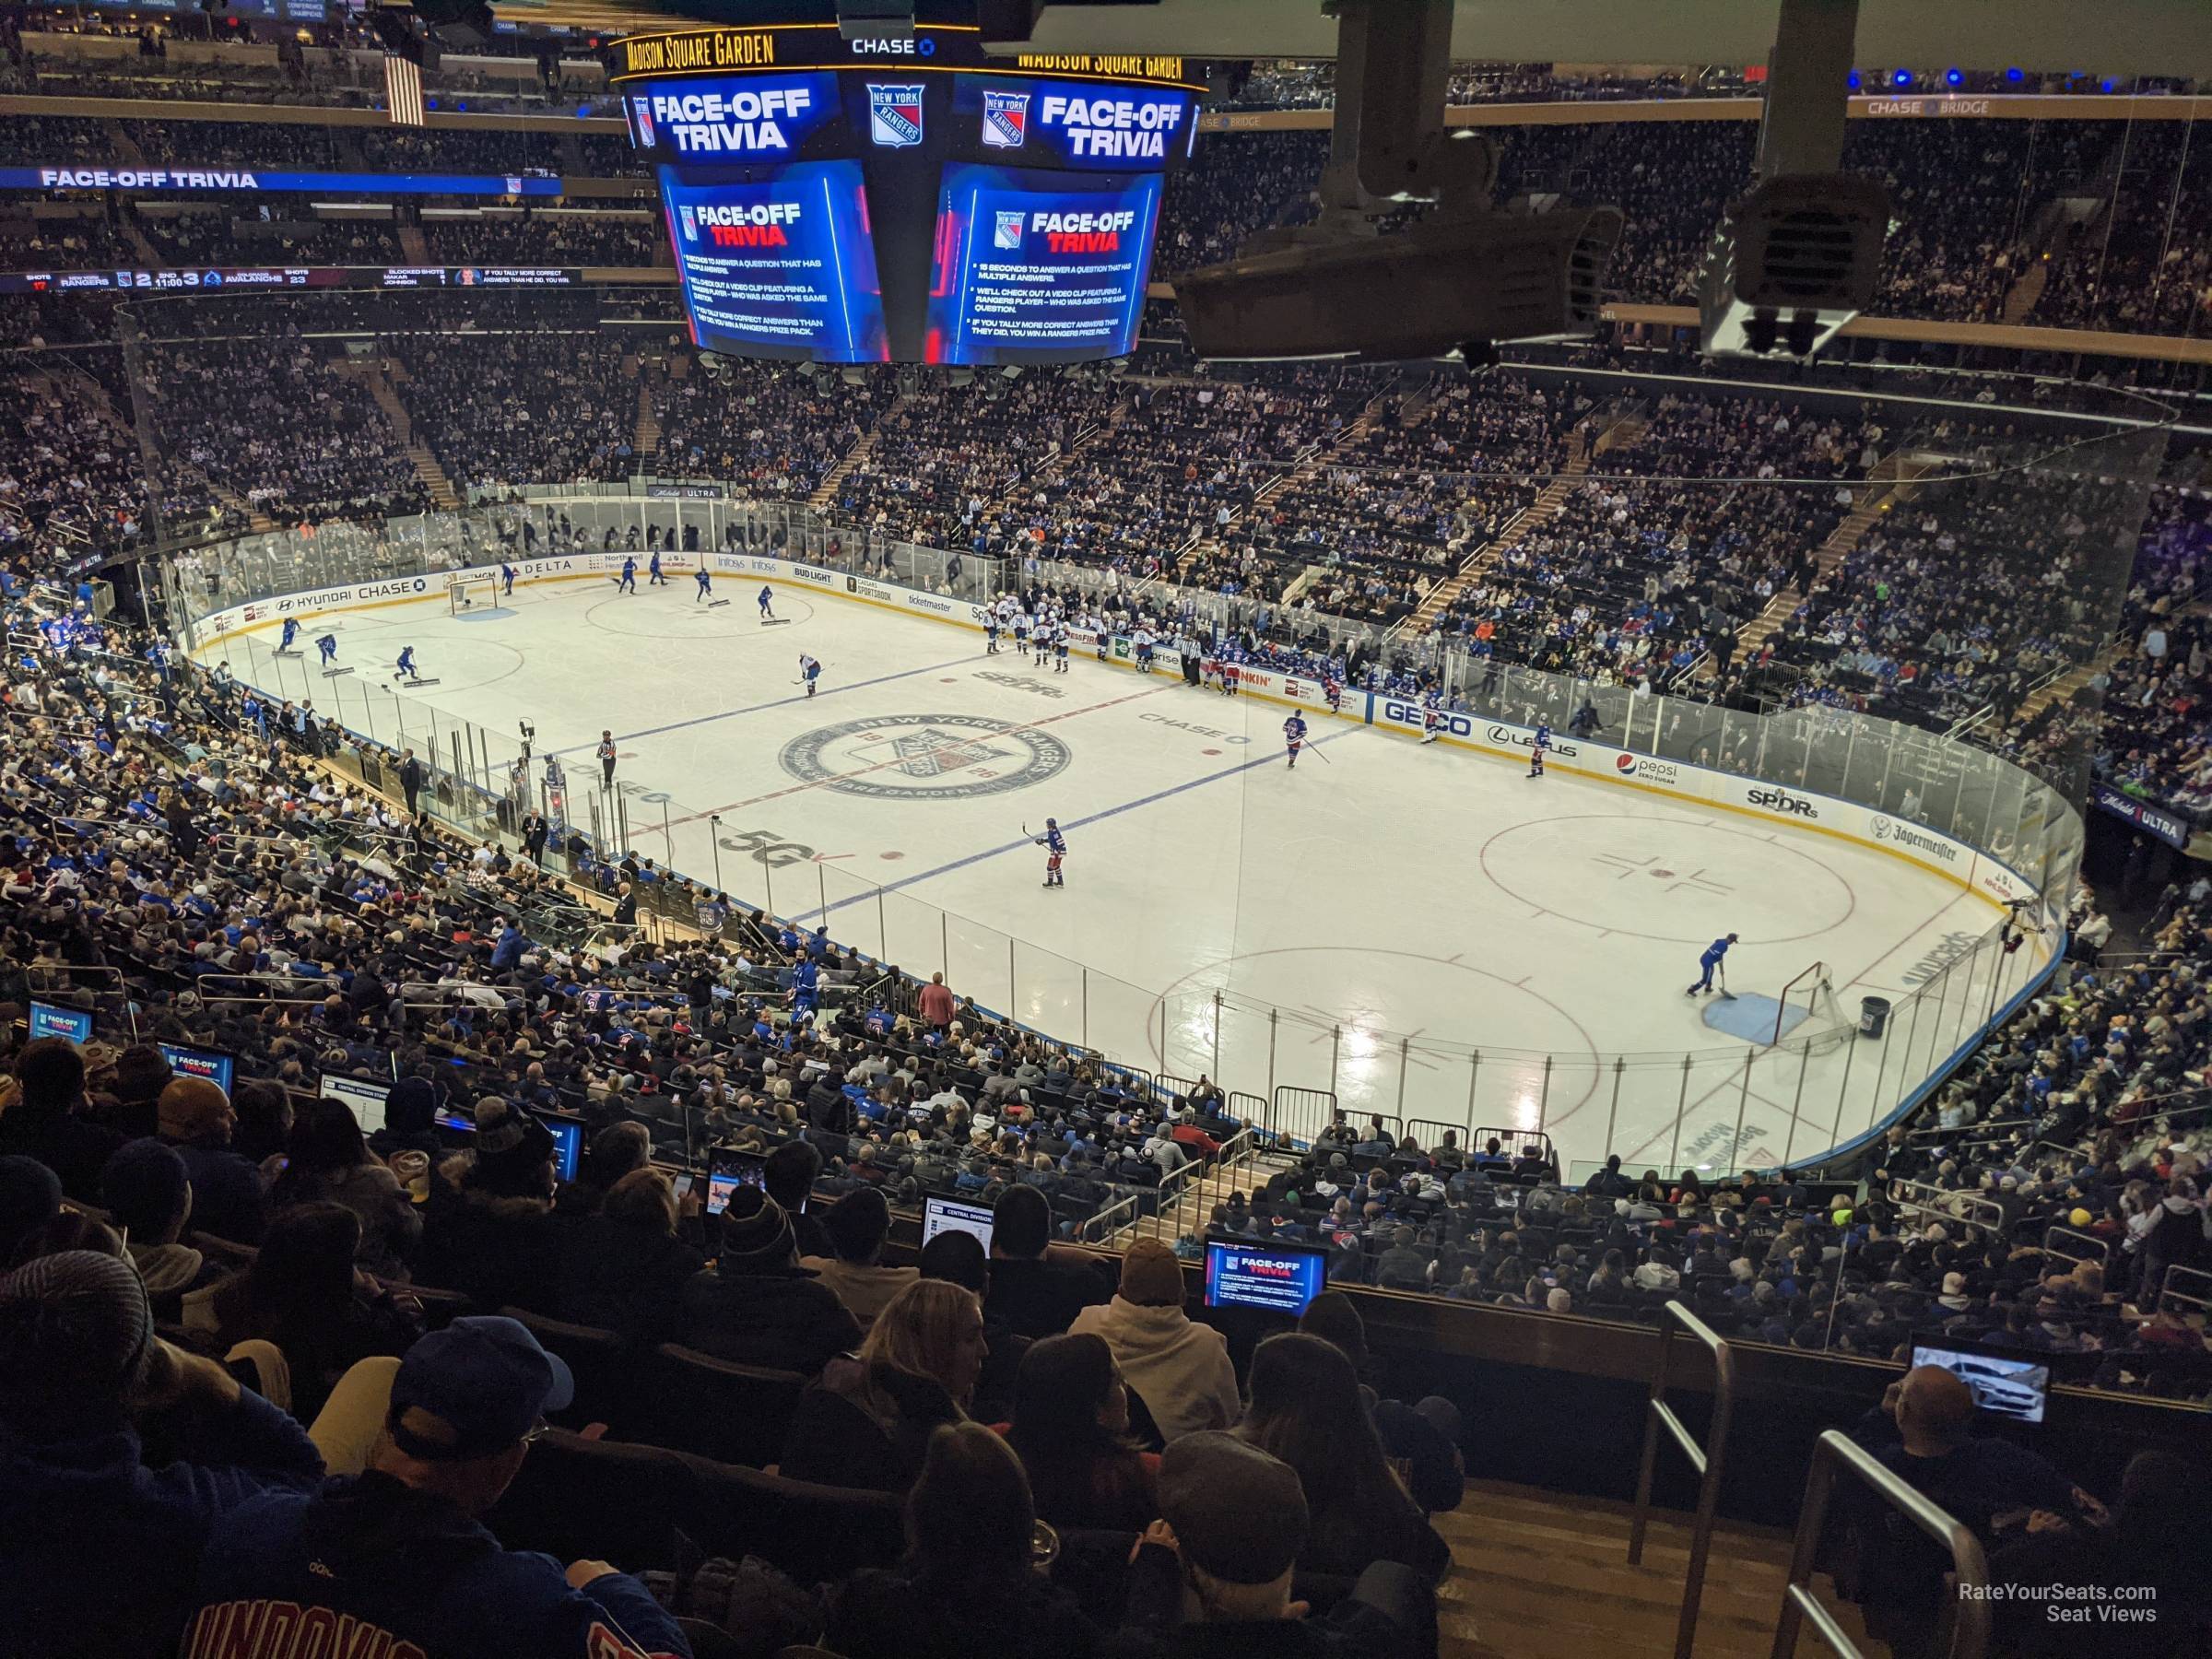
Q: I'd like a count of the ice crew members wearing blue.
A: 9